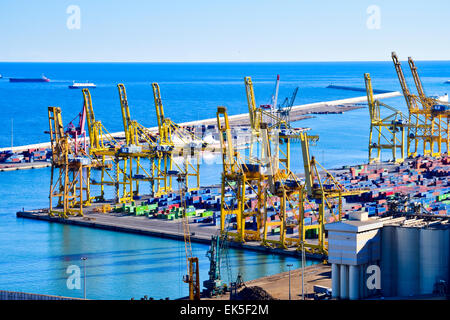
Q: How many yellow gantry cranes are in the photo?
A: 11